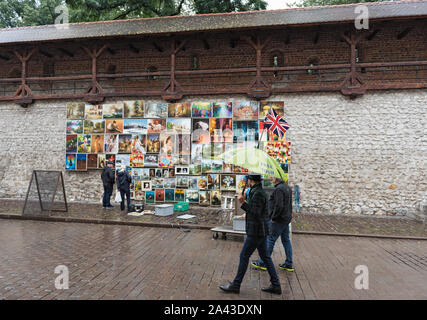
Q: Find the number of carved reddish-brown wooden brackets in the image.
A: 5